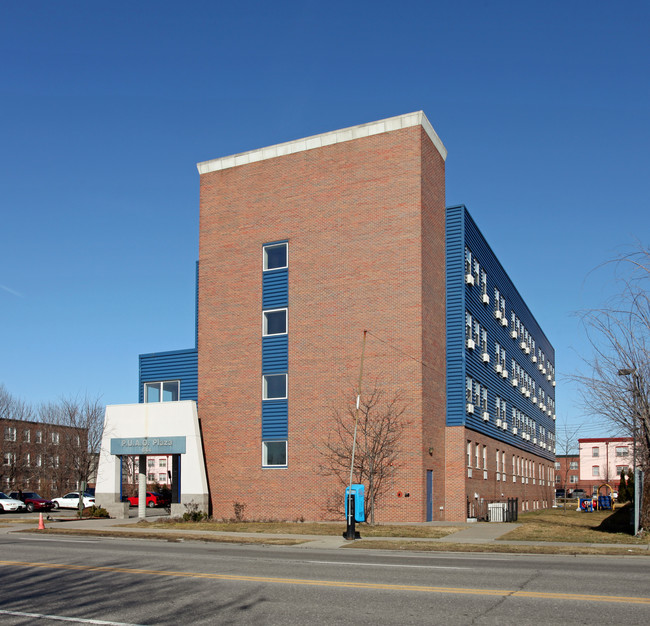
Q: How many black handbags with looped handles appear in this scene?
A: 0